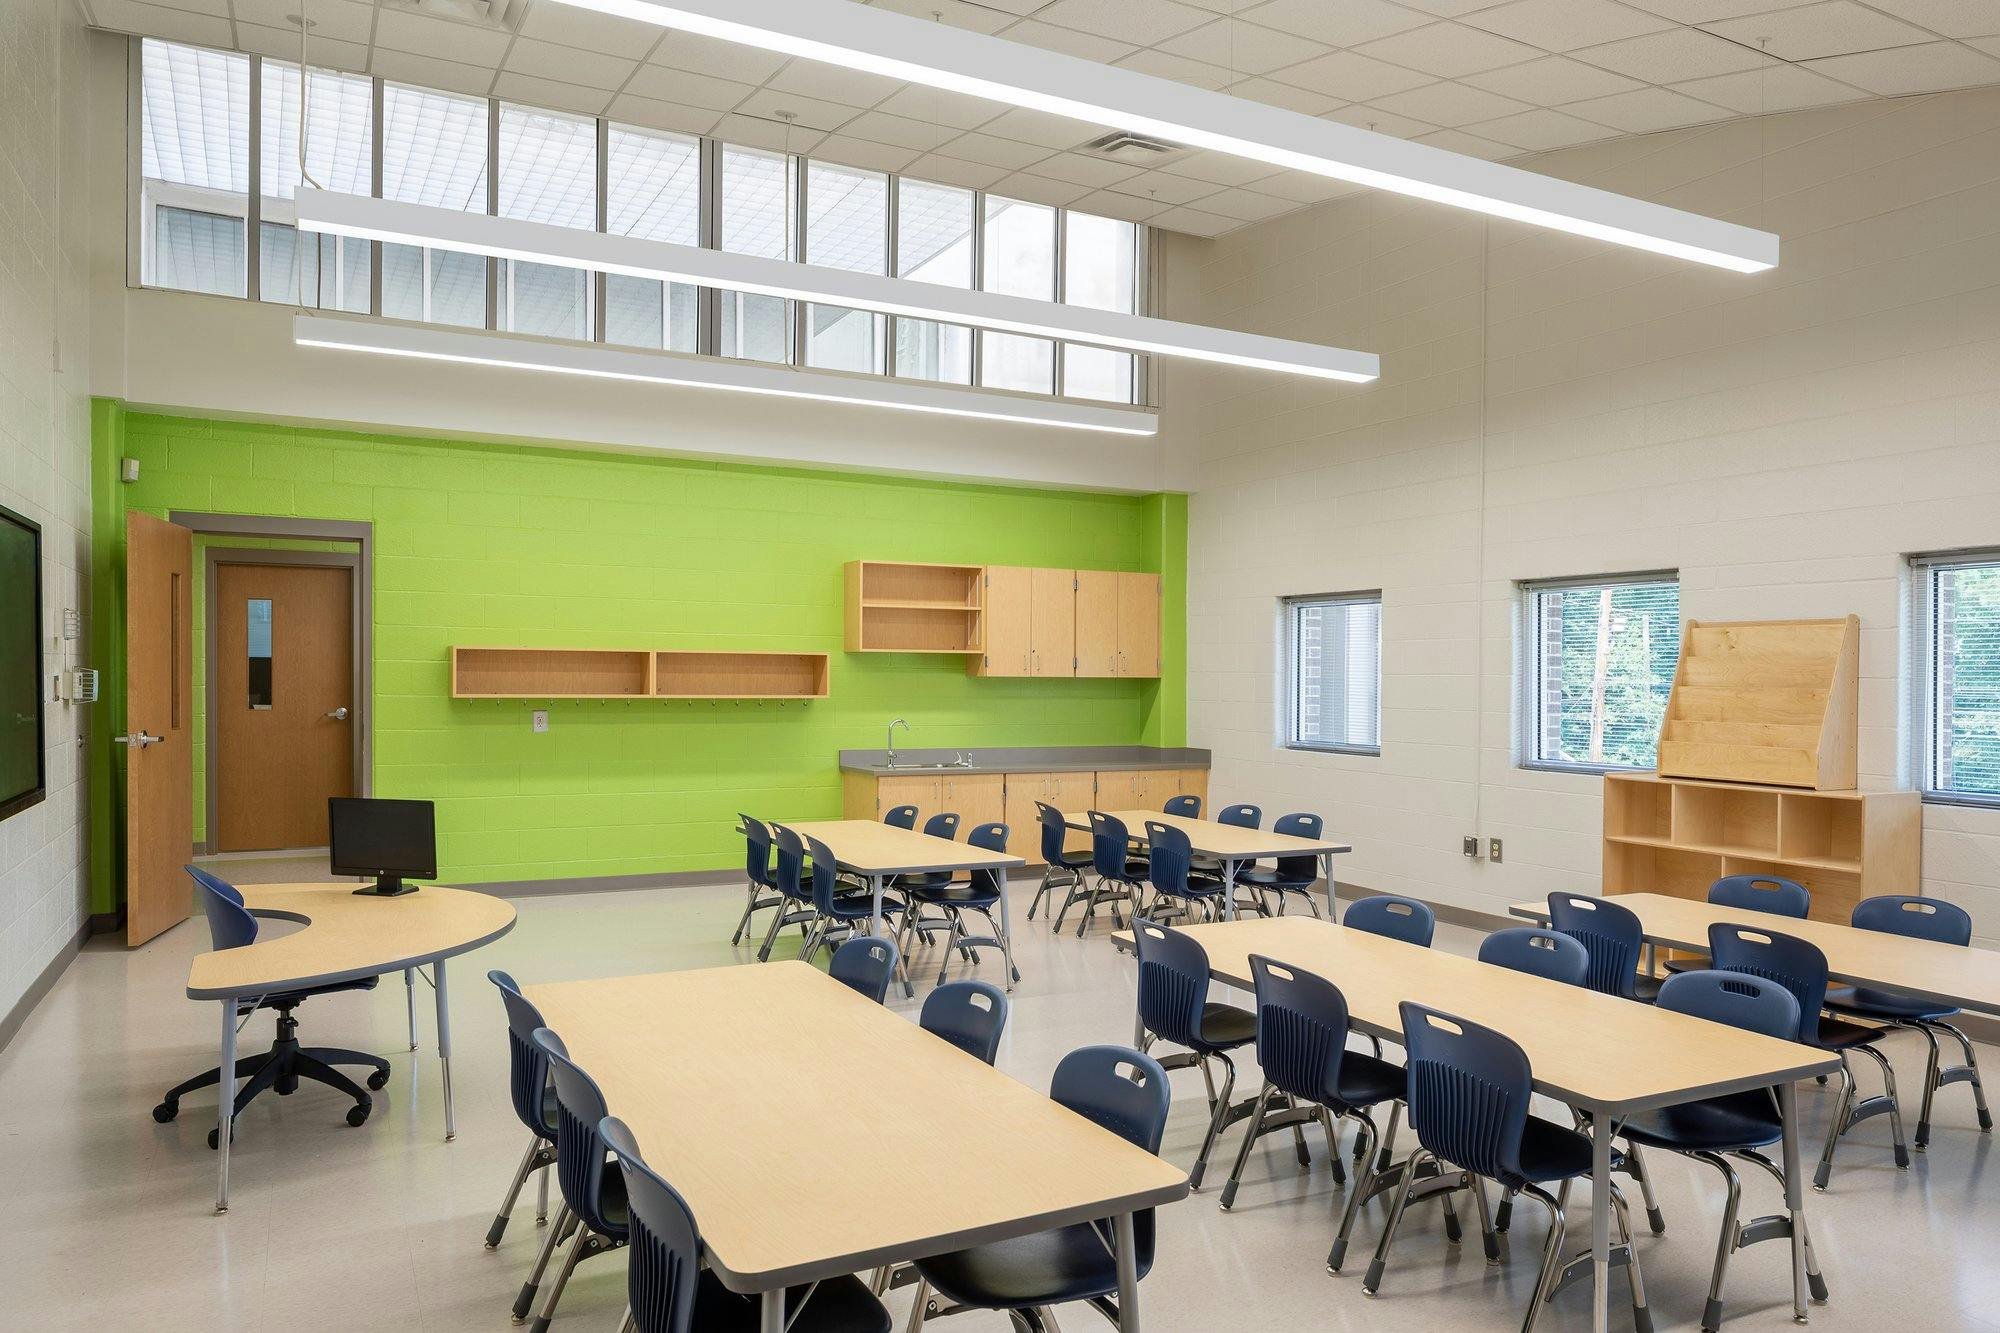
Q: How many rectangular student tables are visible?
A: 5